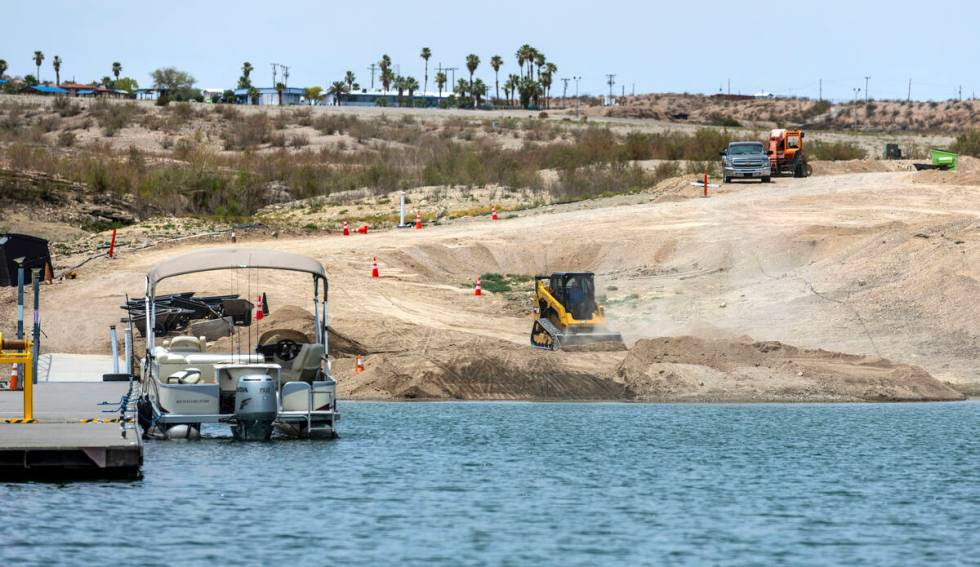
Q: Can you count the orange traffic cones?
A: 9